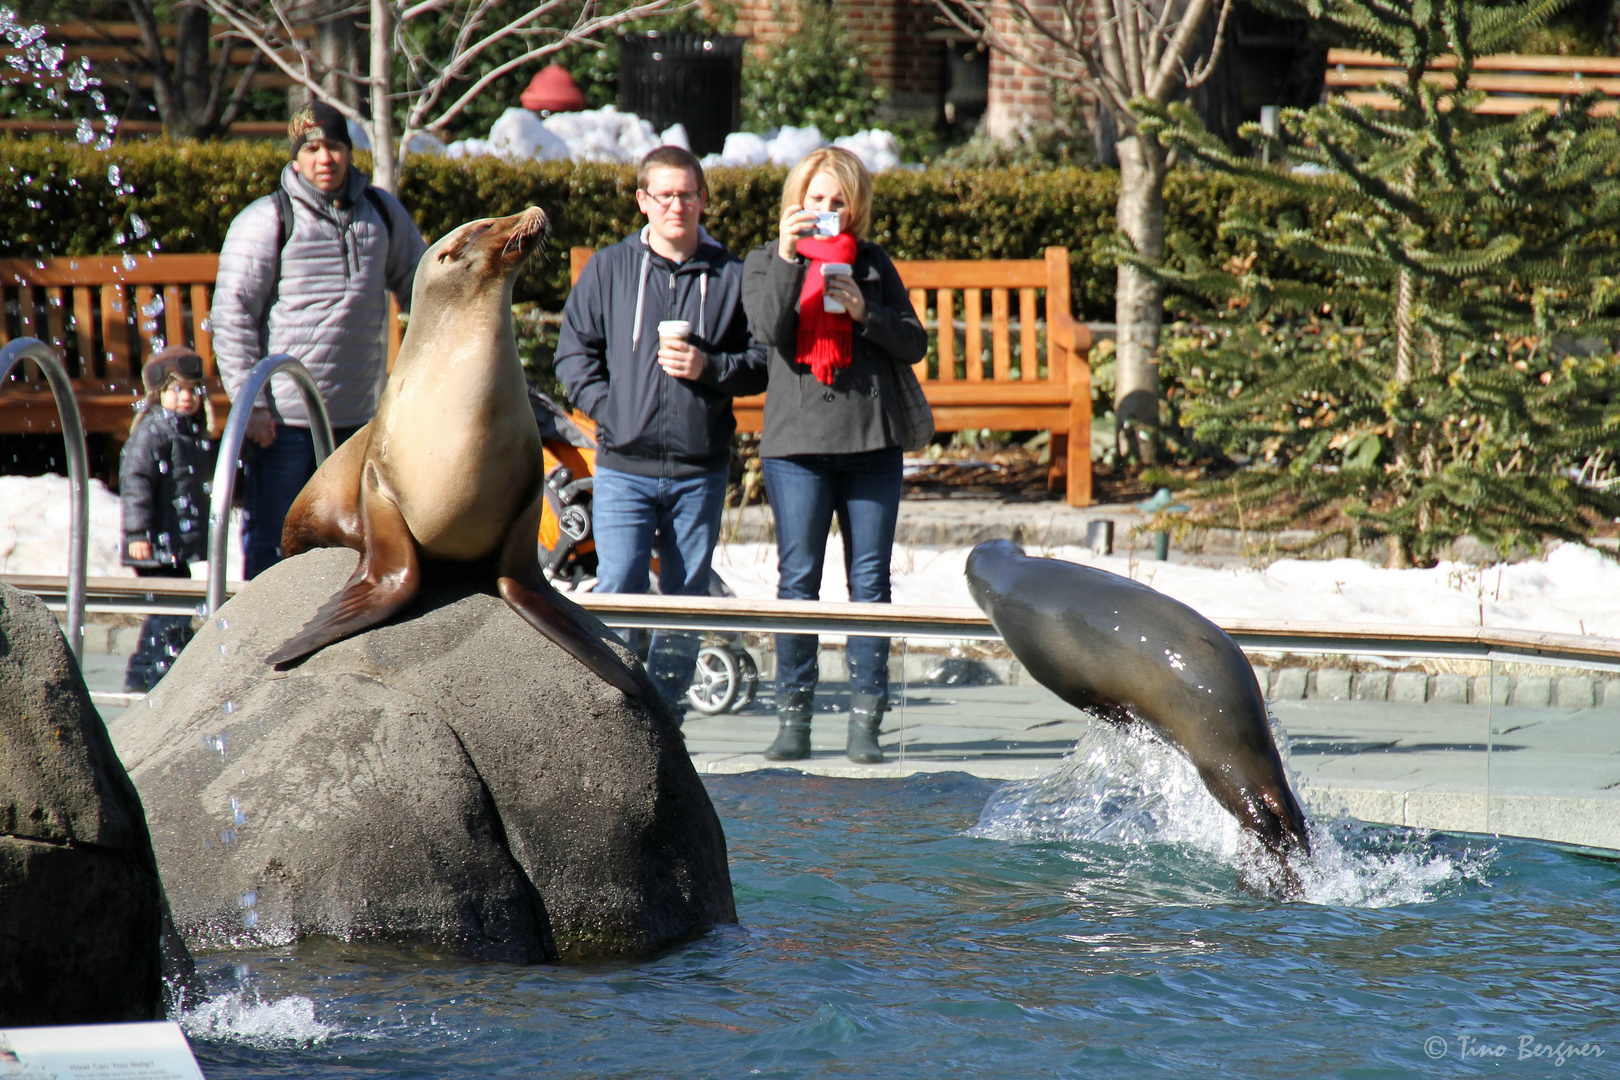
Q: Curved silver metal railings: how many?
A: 2